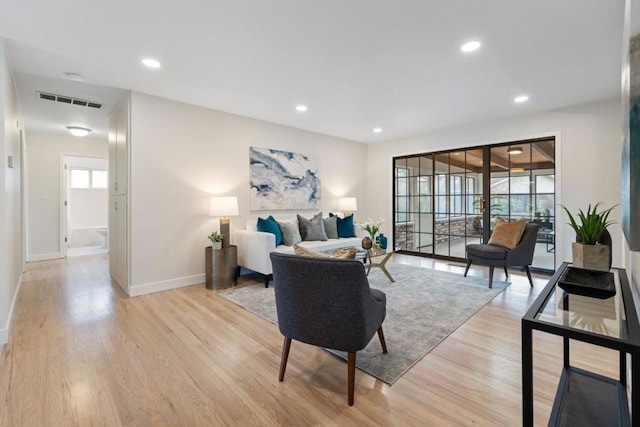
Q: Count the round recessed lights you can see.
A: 5